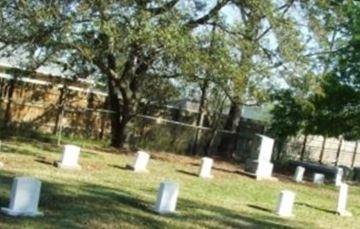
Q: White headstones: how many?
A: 11